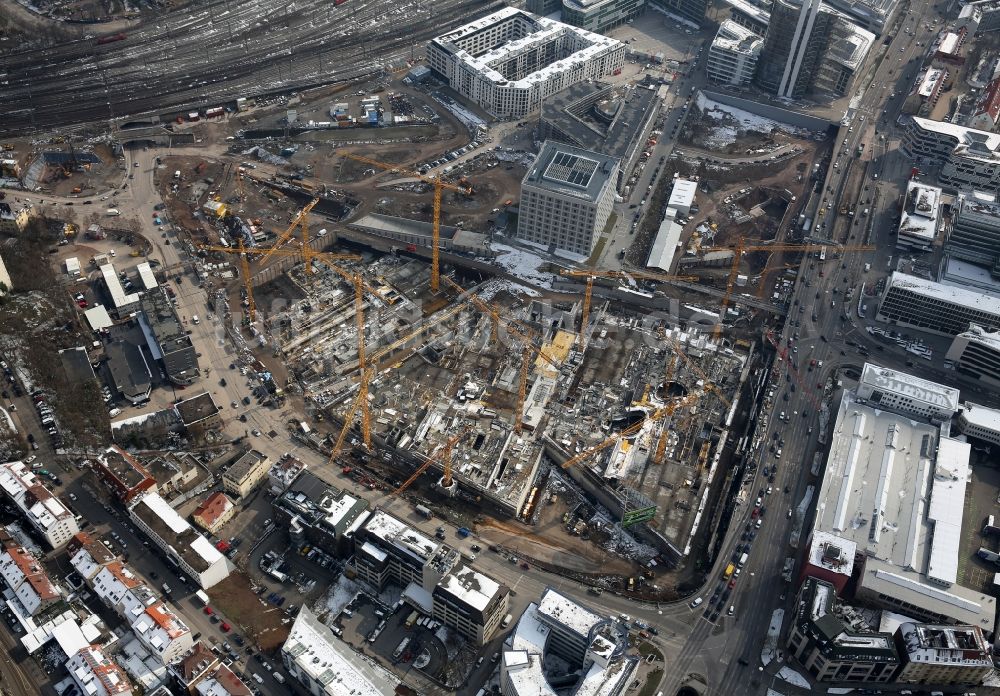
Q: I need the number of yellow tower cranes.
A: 12